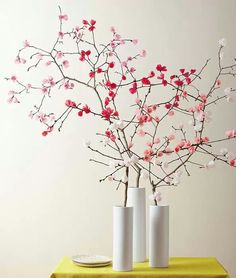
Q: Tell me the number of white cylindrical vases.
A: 3